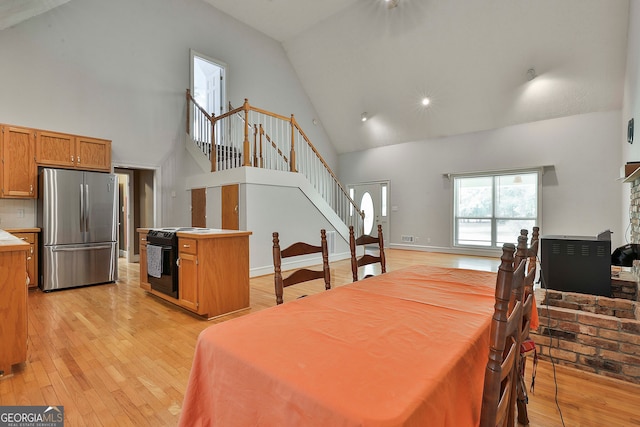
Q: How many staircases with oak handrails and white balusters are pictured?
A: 1